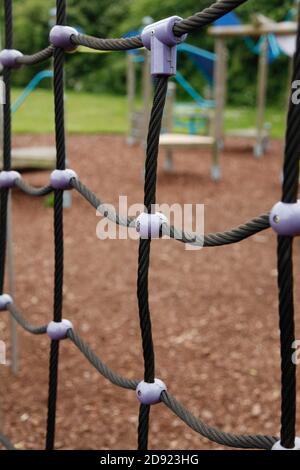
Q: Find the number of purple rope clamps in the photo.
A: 11